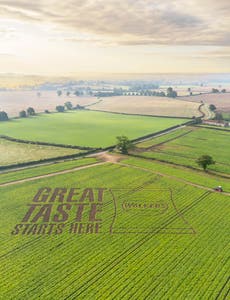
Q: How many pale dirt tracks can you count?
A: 2